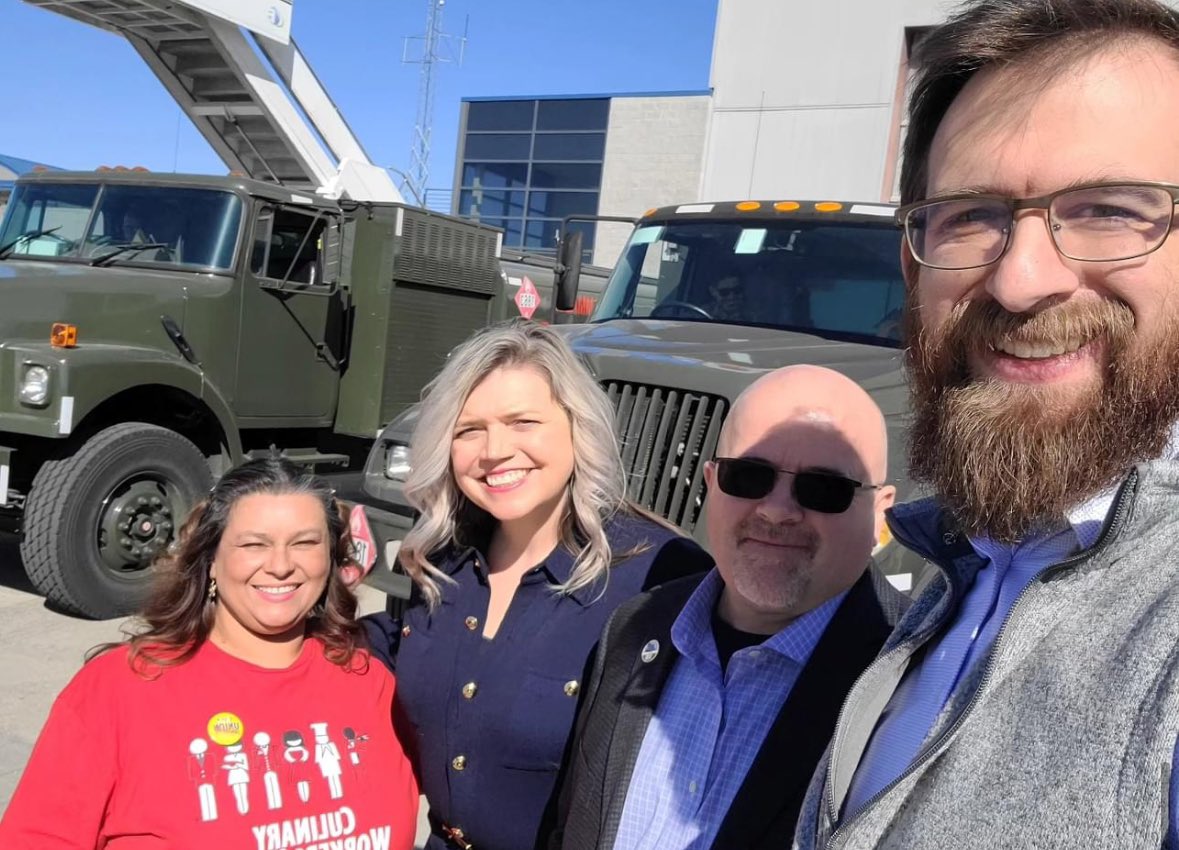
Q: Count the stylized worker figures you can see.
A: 6